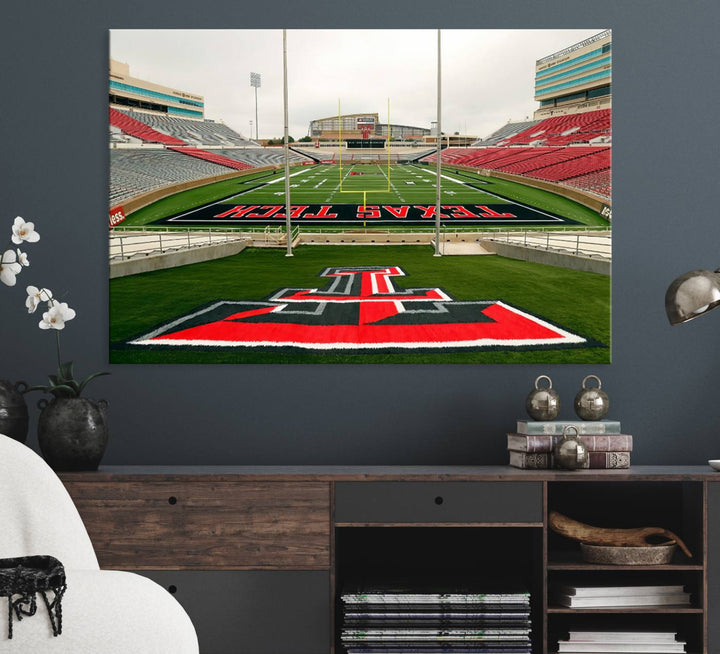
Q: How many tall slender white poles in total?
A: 2